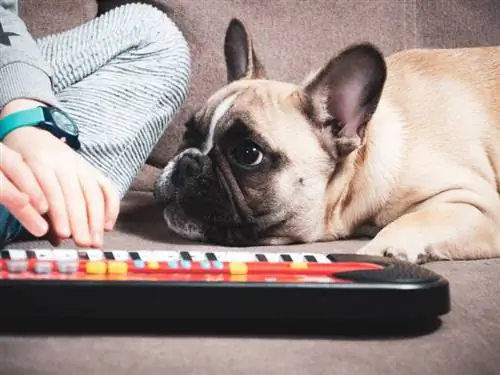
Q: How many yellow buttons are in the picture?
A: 5